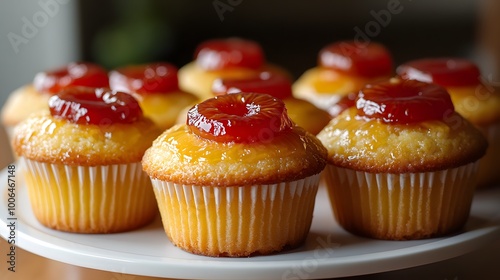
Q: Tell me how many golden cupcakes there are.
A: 9